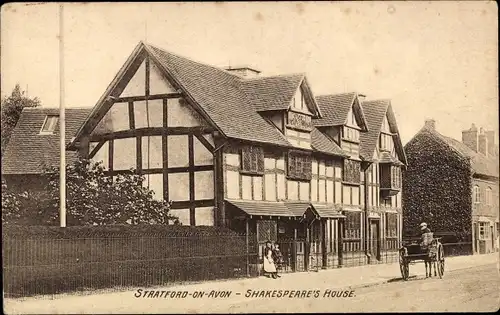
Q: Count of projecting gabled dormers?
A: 3